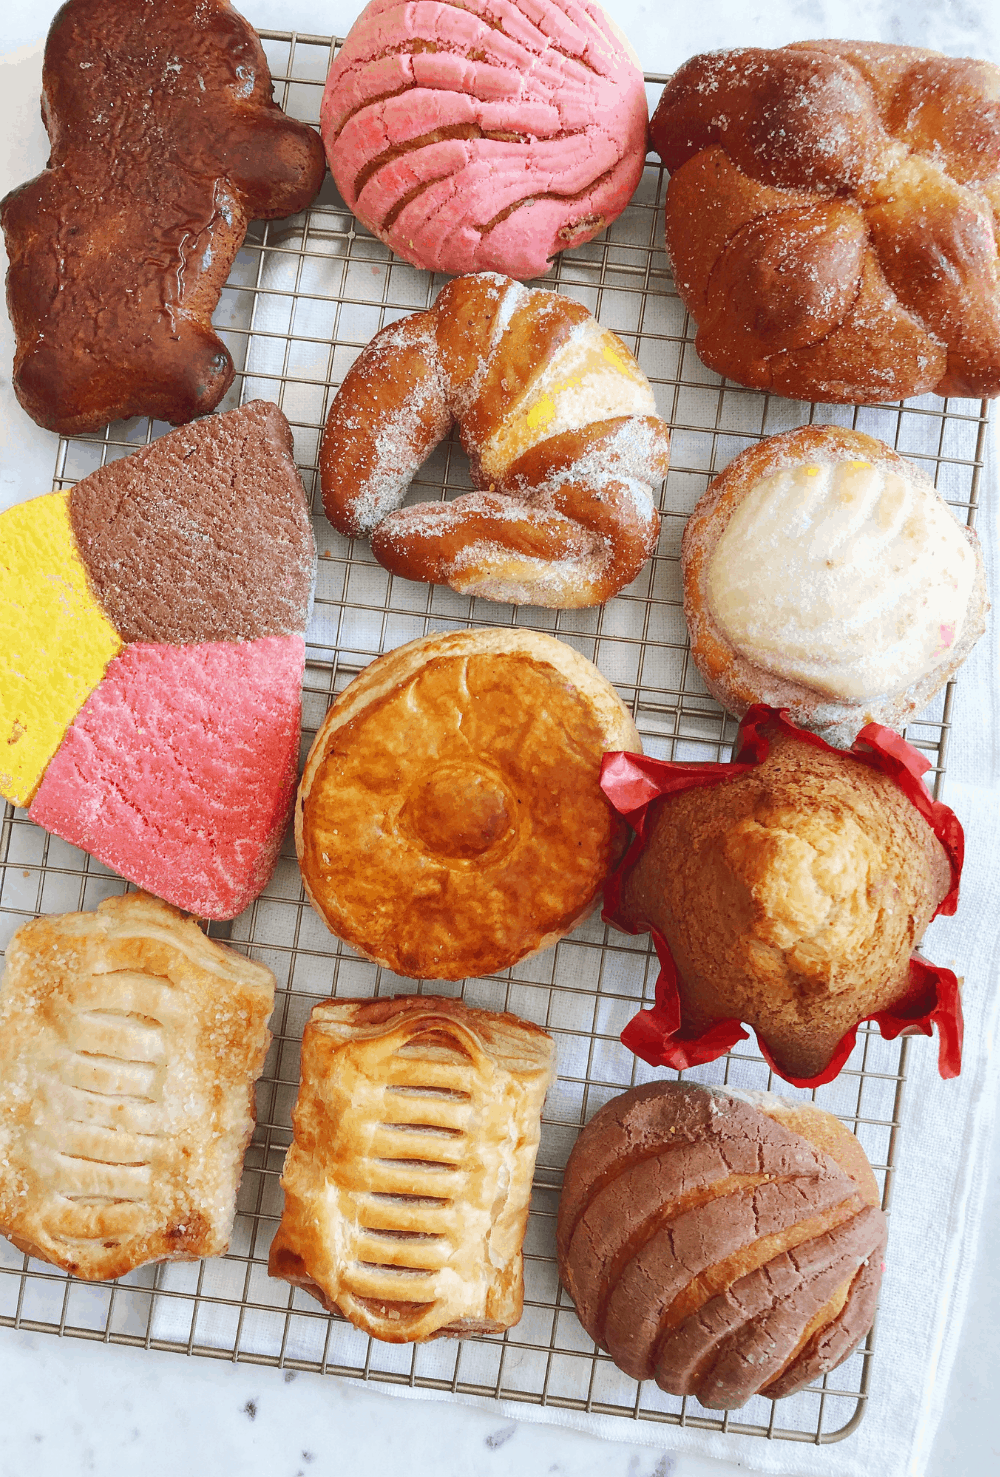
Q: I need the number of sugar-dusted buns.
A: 3